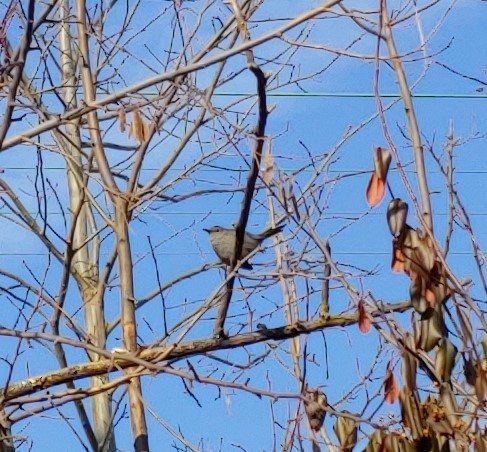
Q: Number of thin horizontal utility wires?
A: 4